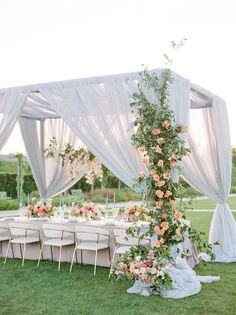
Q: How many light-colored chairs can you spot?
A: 5